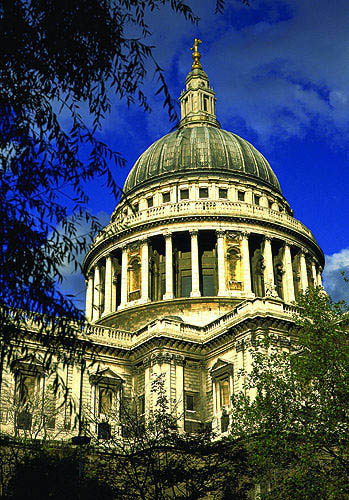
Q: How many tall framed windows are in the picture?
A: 3